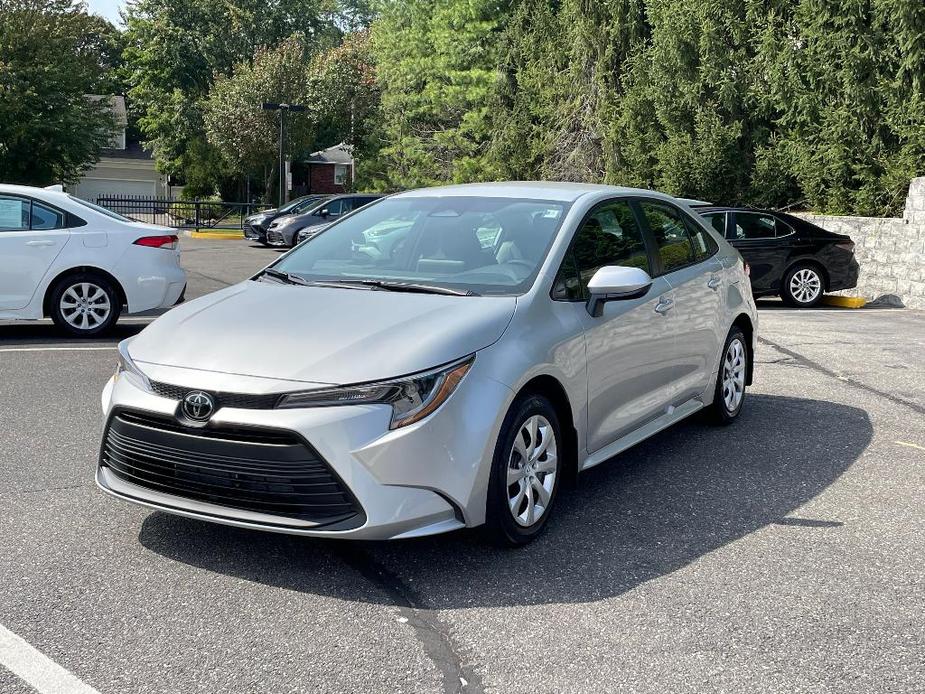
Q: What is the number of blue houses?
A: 0